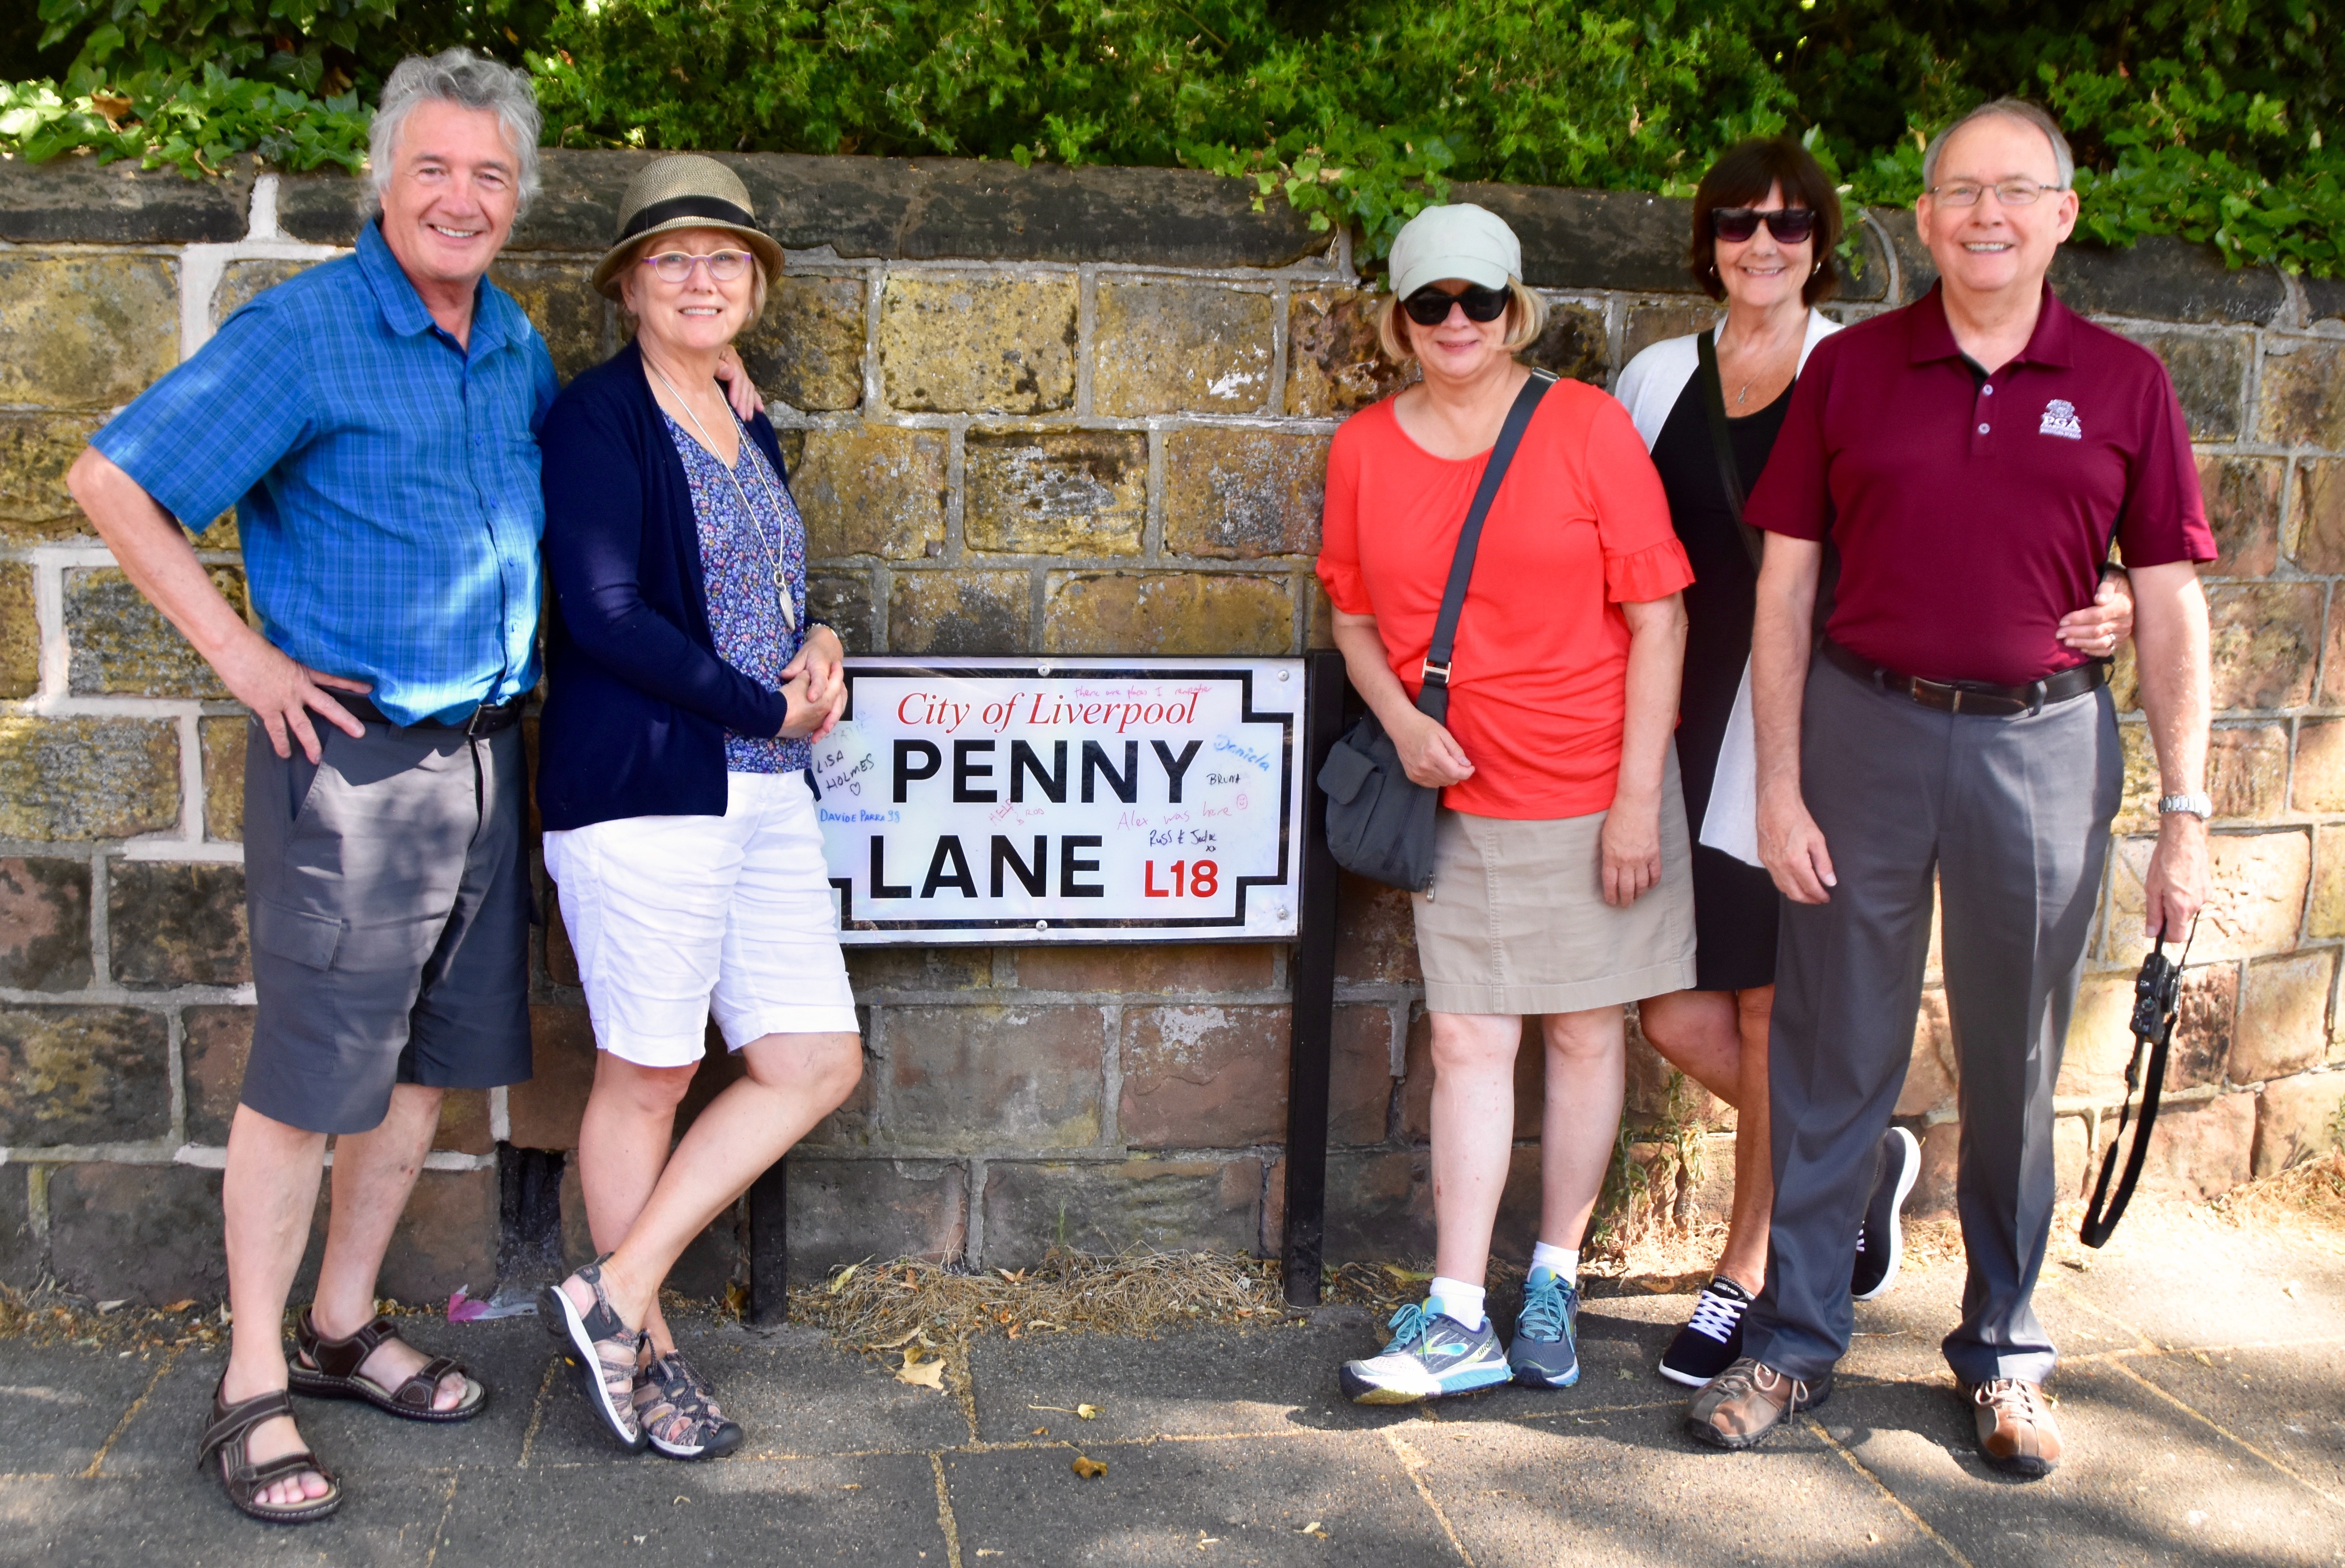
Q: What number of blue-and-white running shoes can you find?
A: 2